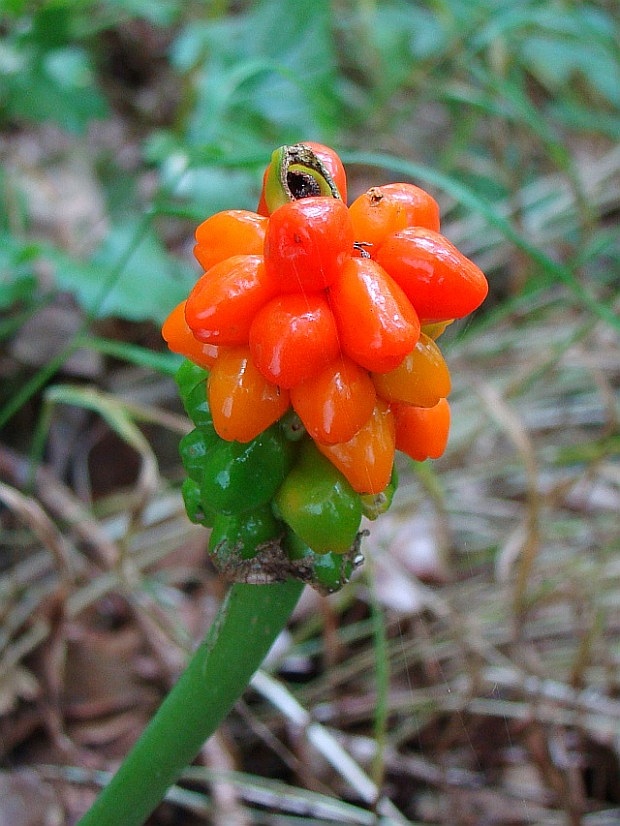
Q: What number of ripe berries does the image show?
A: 14